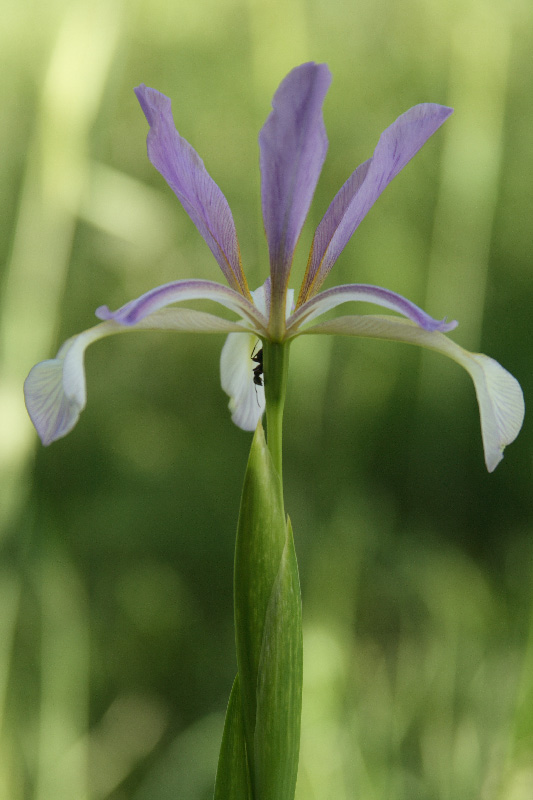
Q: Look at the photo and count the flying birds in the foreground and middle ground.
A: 0